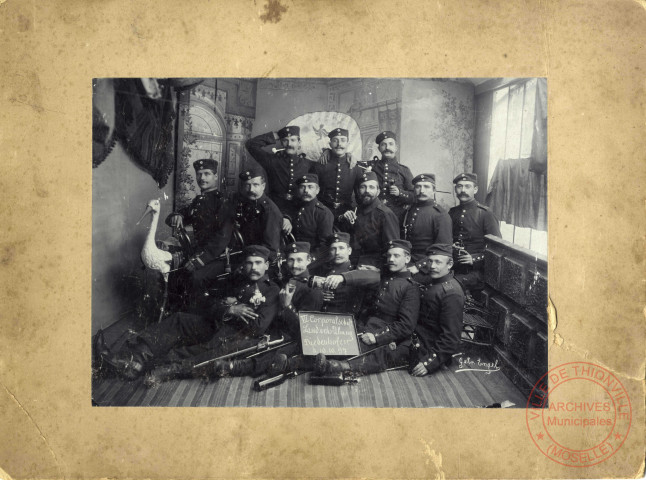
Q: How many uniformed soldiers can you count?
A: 14